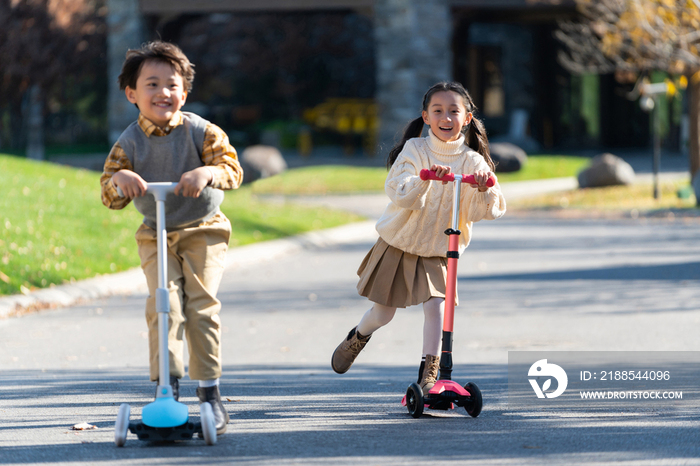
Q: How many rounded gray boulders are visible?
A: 3